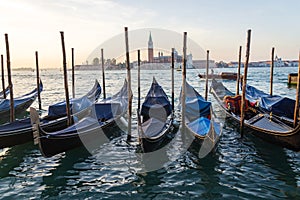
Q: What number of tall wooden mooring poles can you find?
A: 15